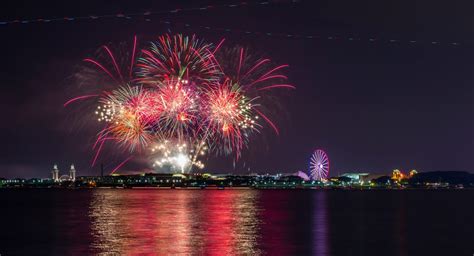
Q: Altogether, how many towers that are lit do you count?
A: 2